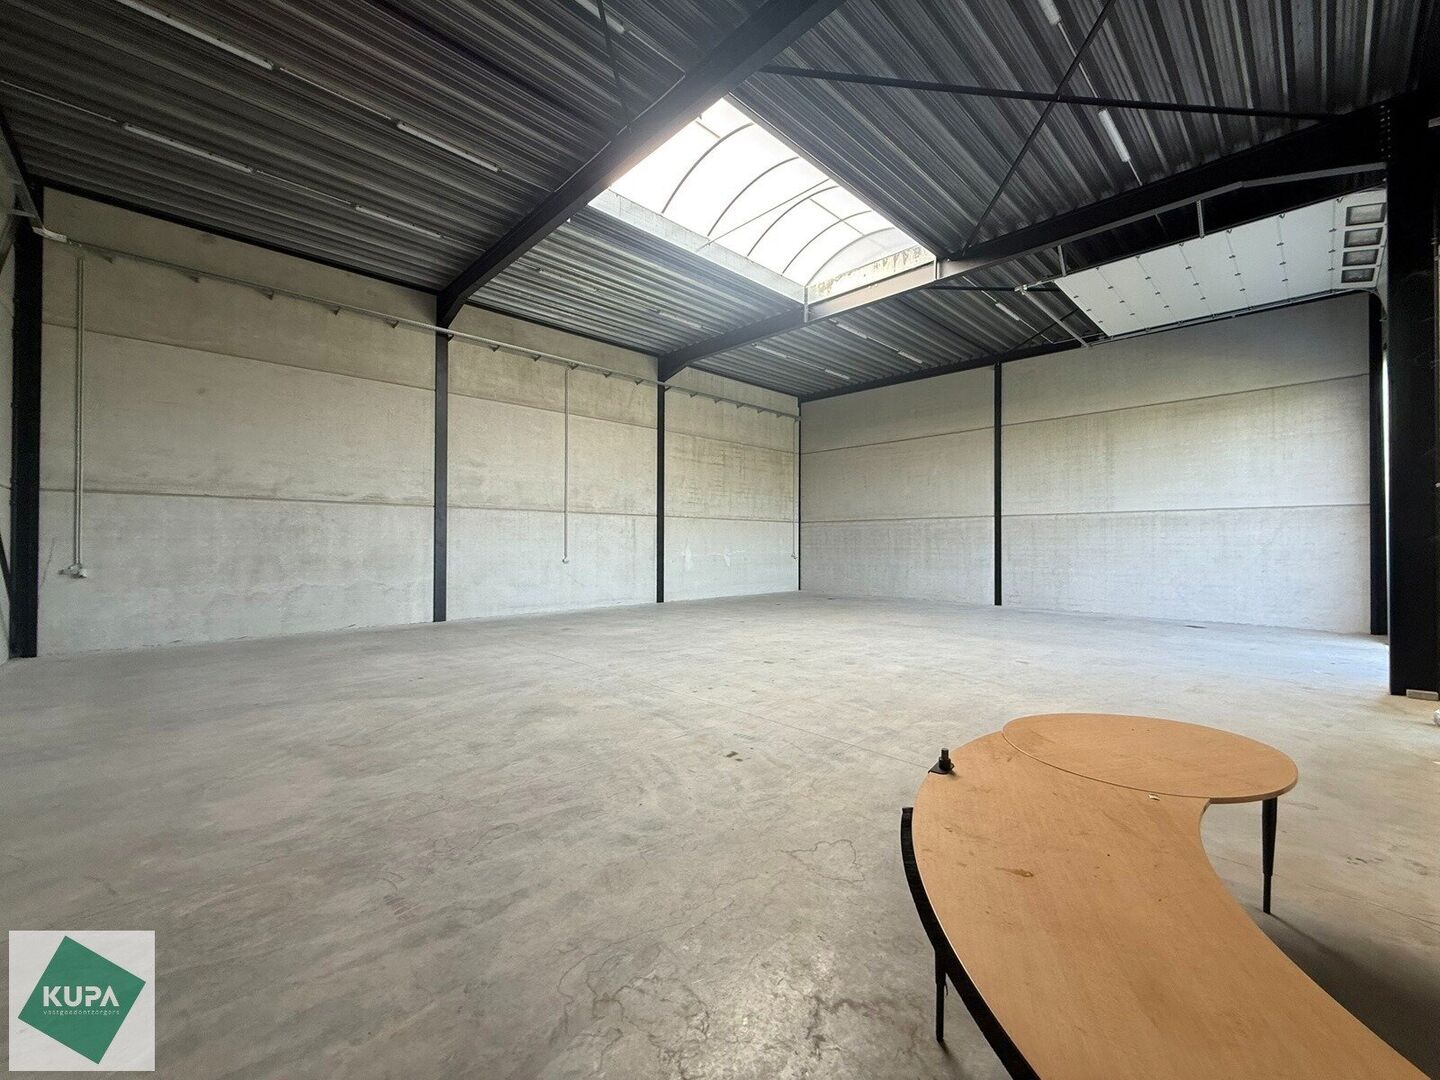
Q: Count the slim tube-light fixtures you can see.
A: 14